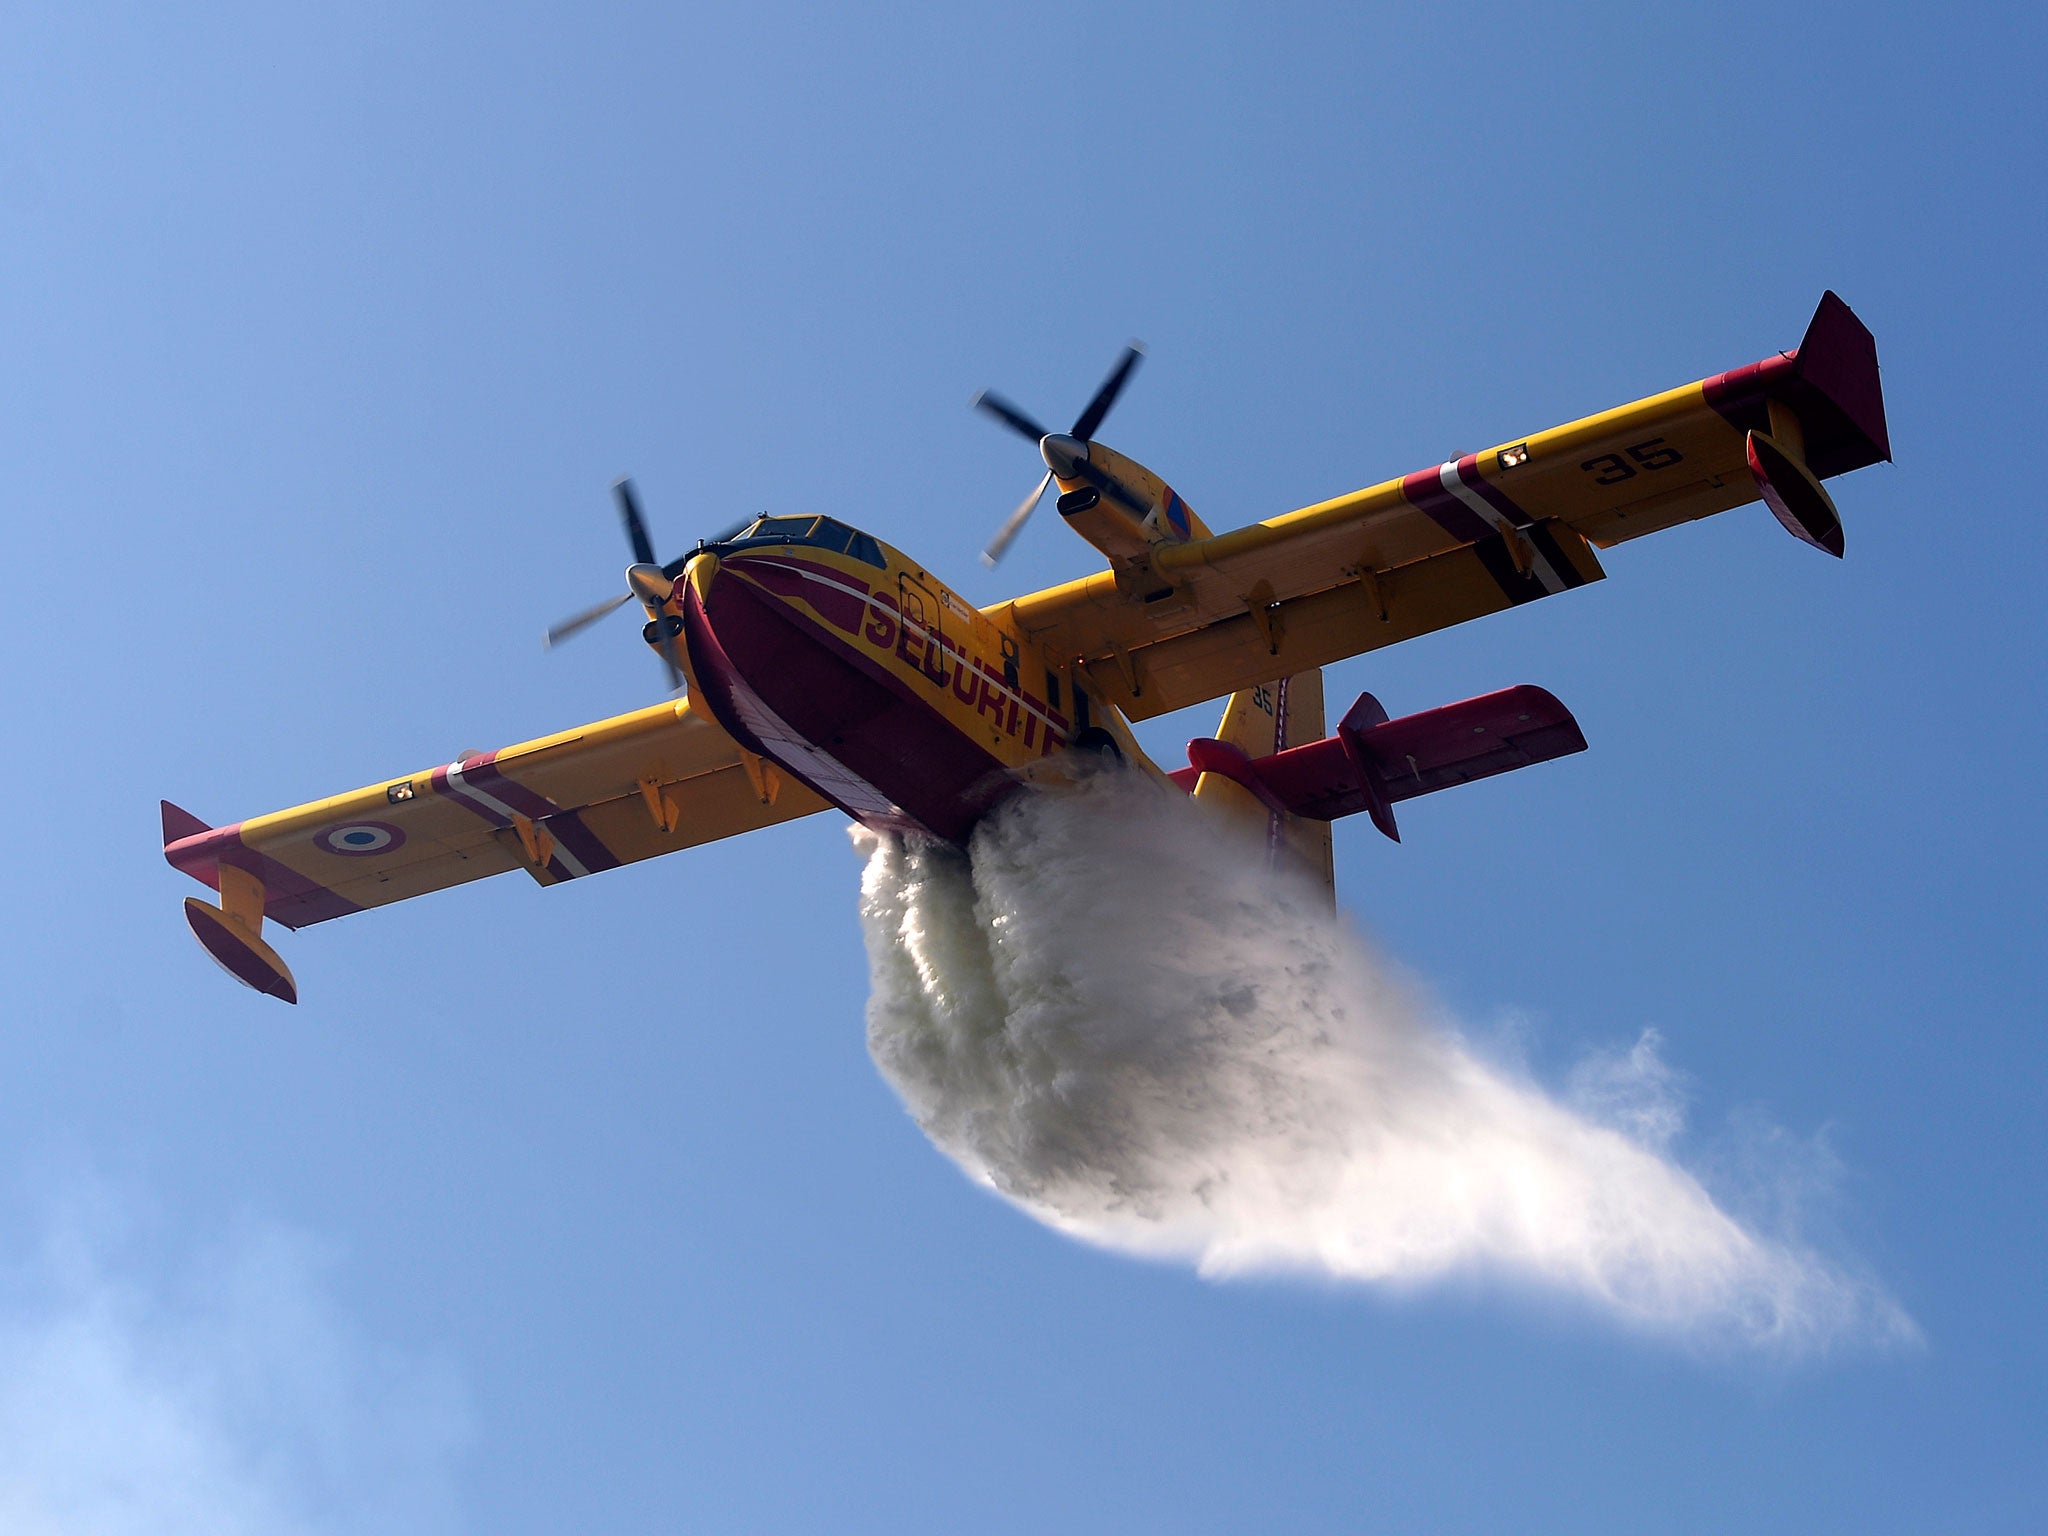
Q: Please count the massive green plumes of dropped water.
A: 0